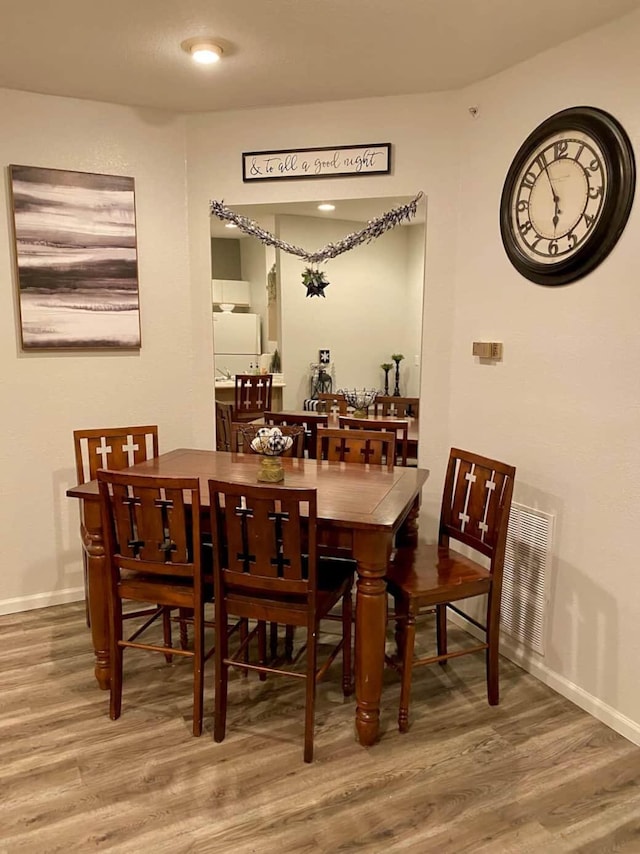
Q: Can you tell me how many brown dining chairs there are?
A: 6